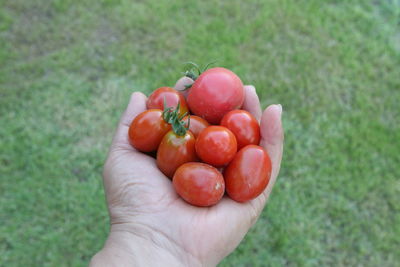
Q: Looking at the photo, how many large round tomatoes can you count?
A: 1